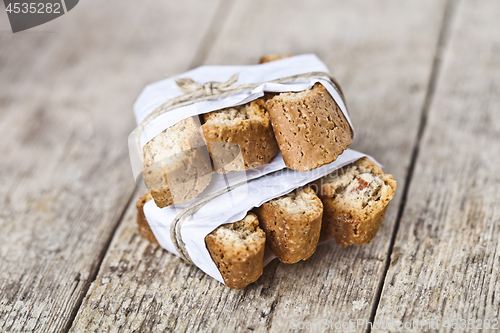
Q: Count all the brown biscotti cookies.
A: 6